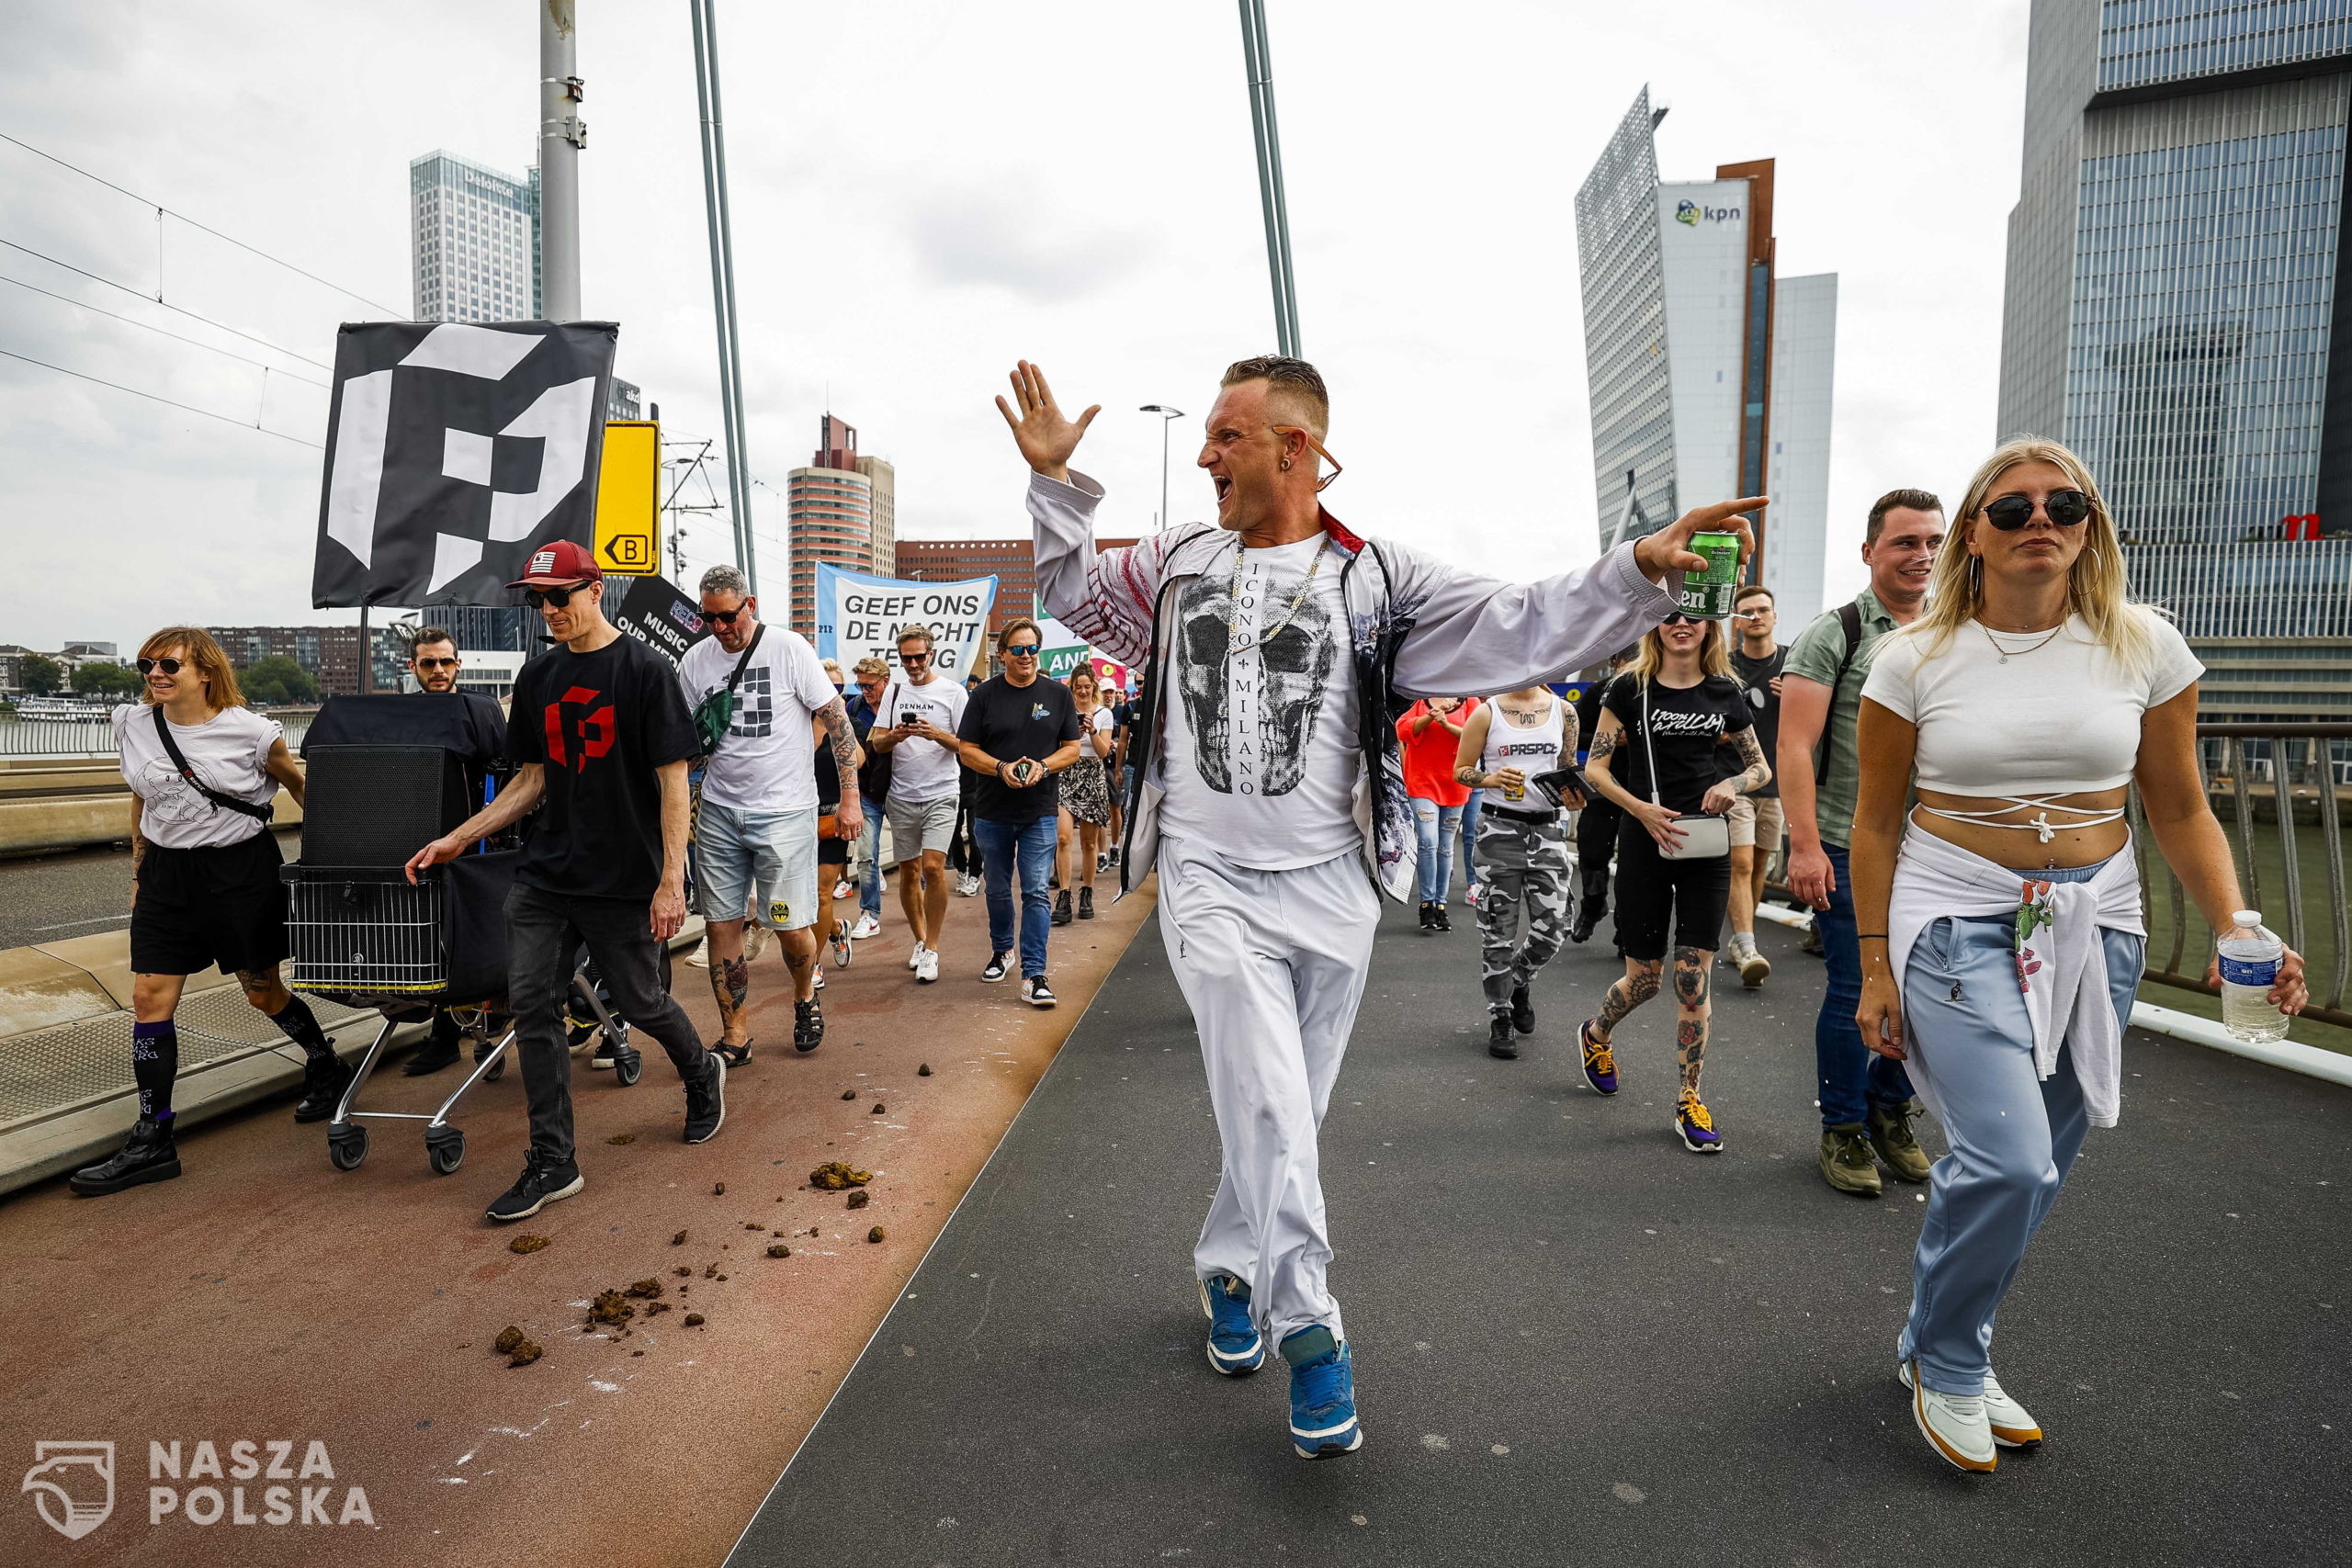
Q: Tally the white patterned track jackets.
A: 1